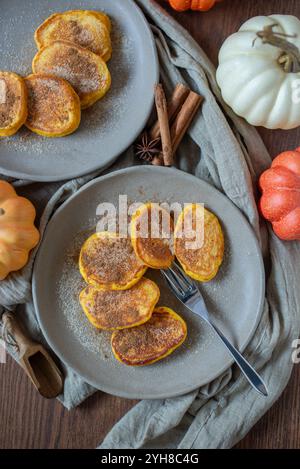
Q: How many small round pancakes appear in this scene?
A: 9